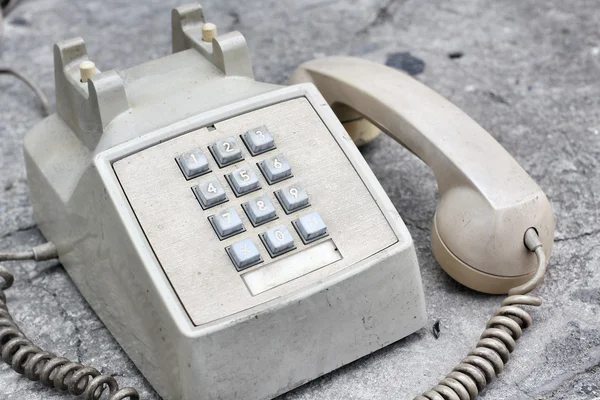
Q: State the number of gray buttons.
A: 12